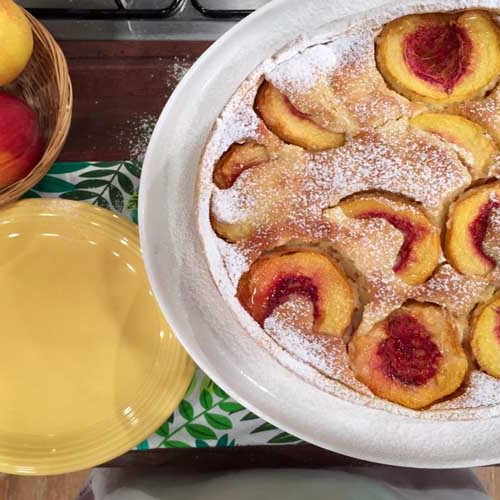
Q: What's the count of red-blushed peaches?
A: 1